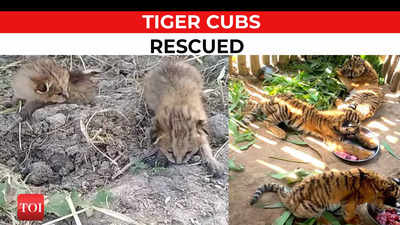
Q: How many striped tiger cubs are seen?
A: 3